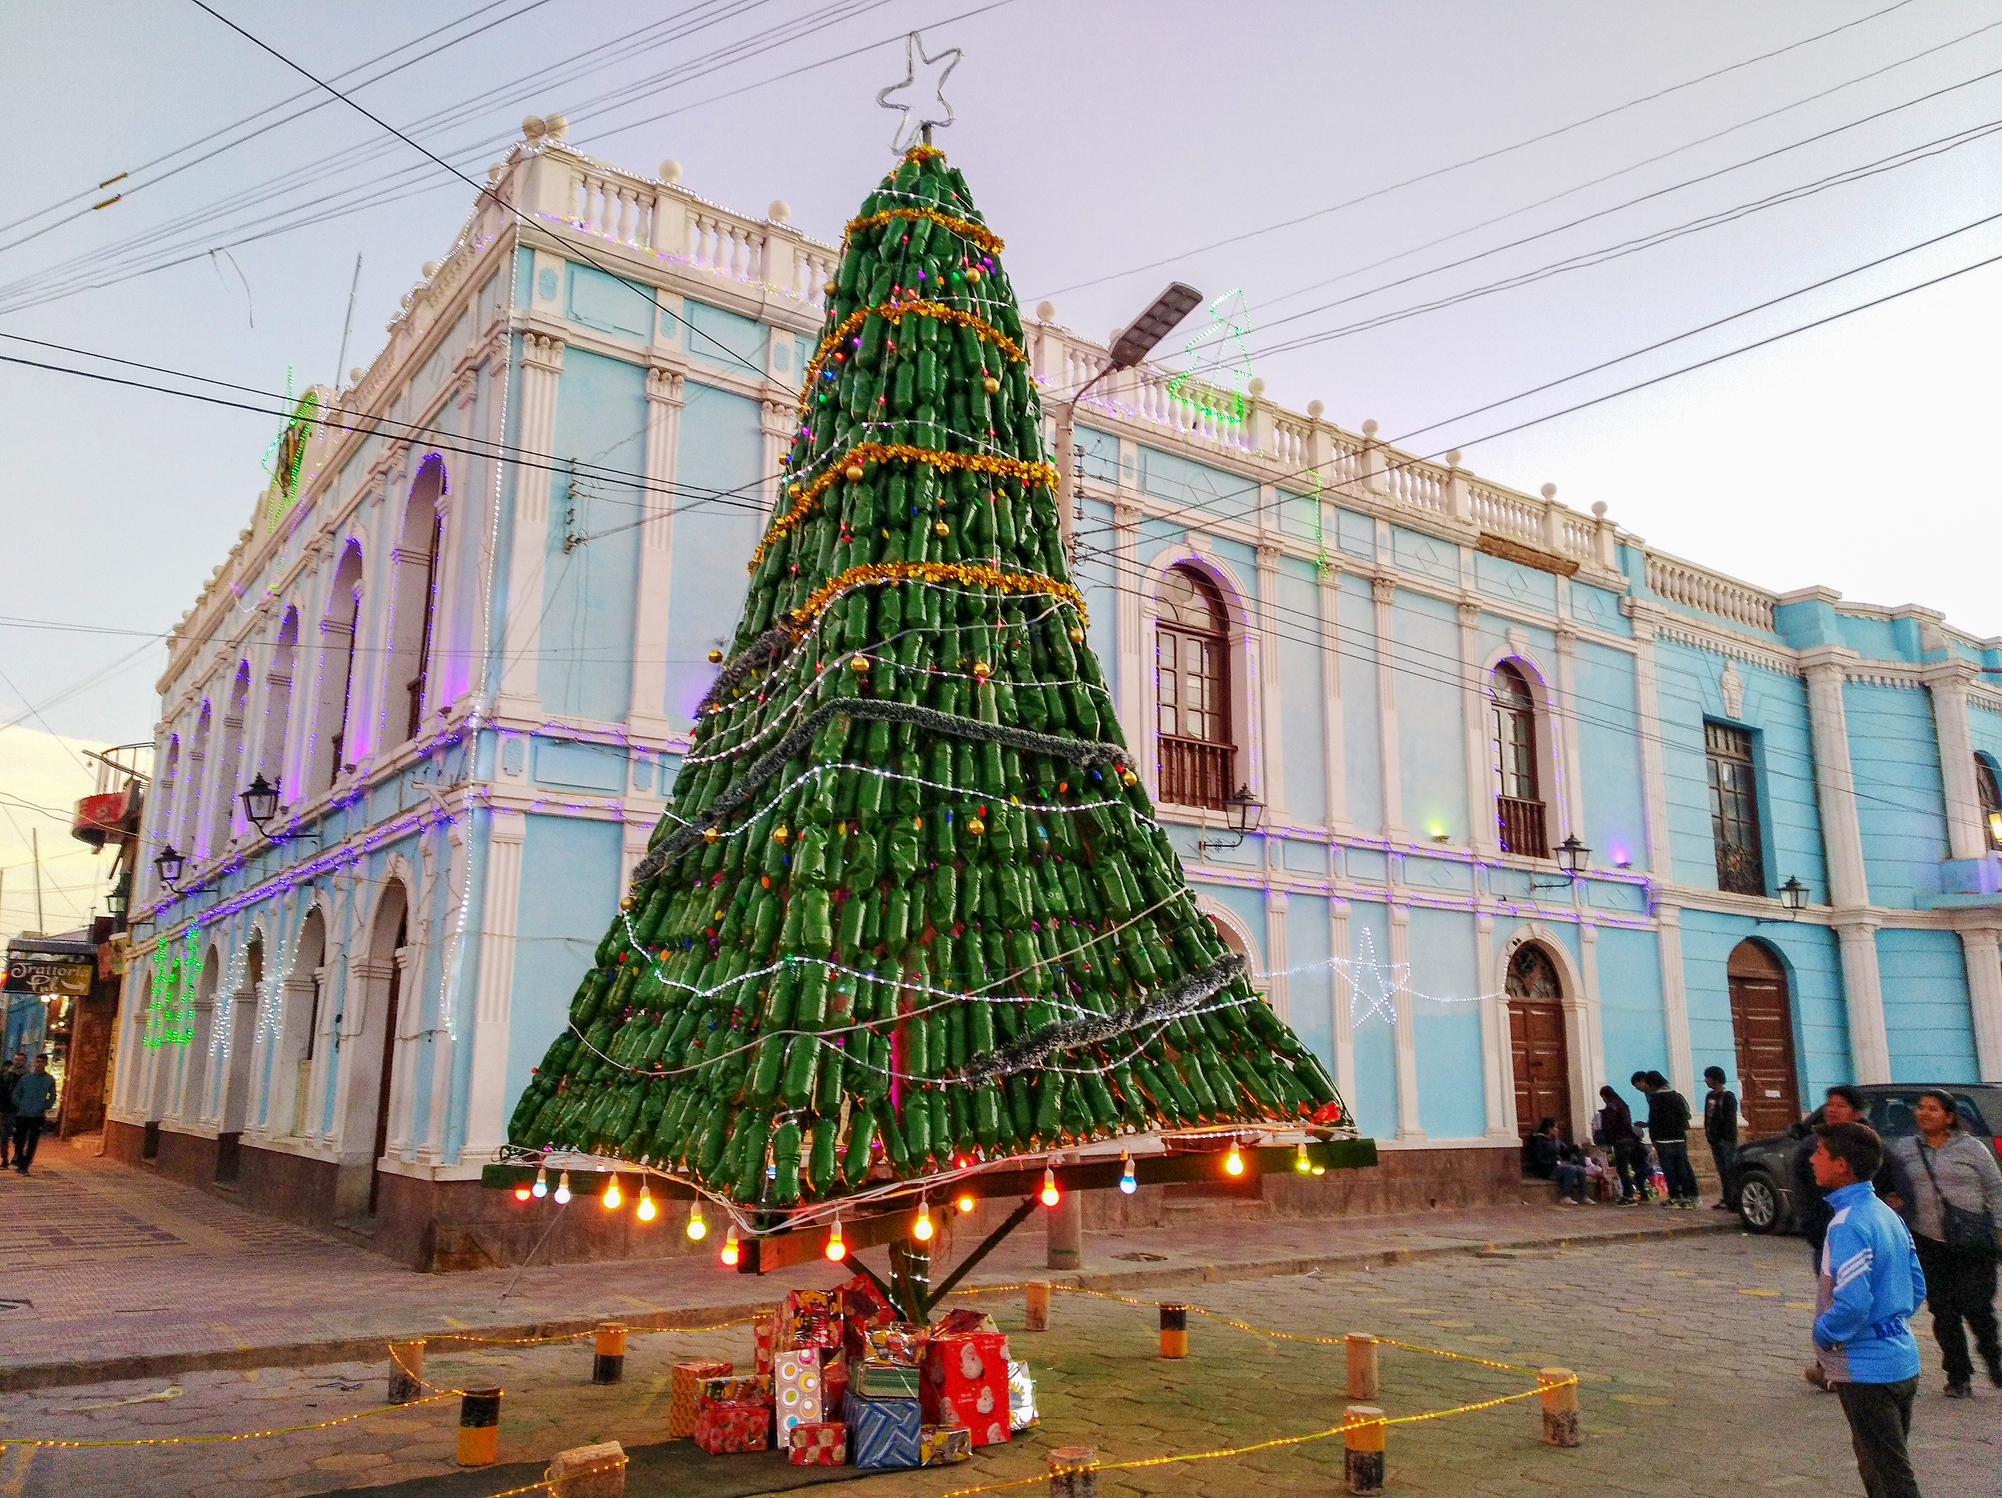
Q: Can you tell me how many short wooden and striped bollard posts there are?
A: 10